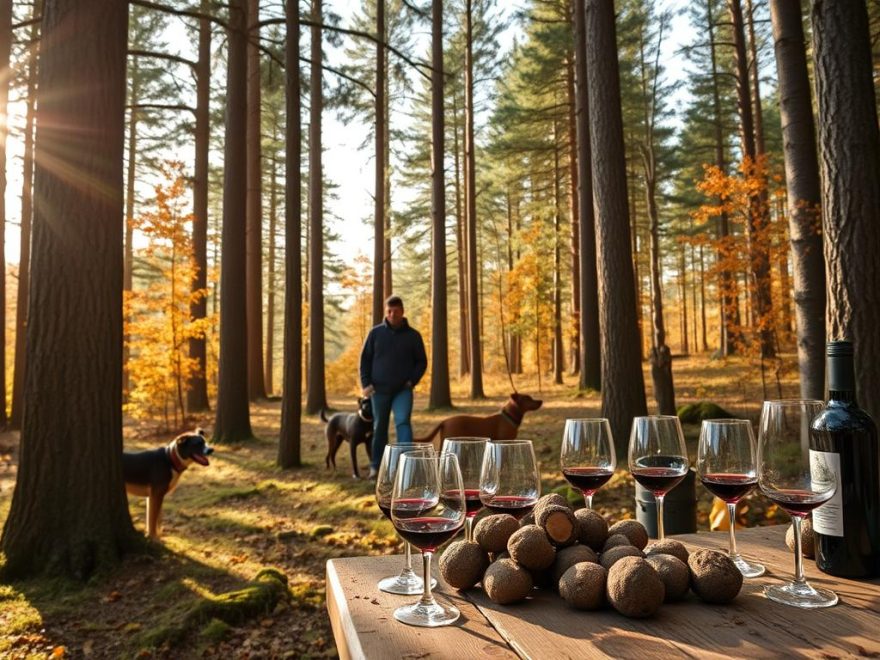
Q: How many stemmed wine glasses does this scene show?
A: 8